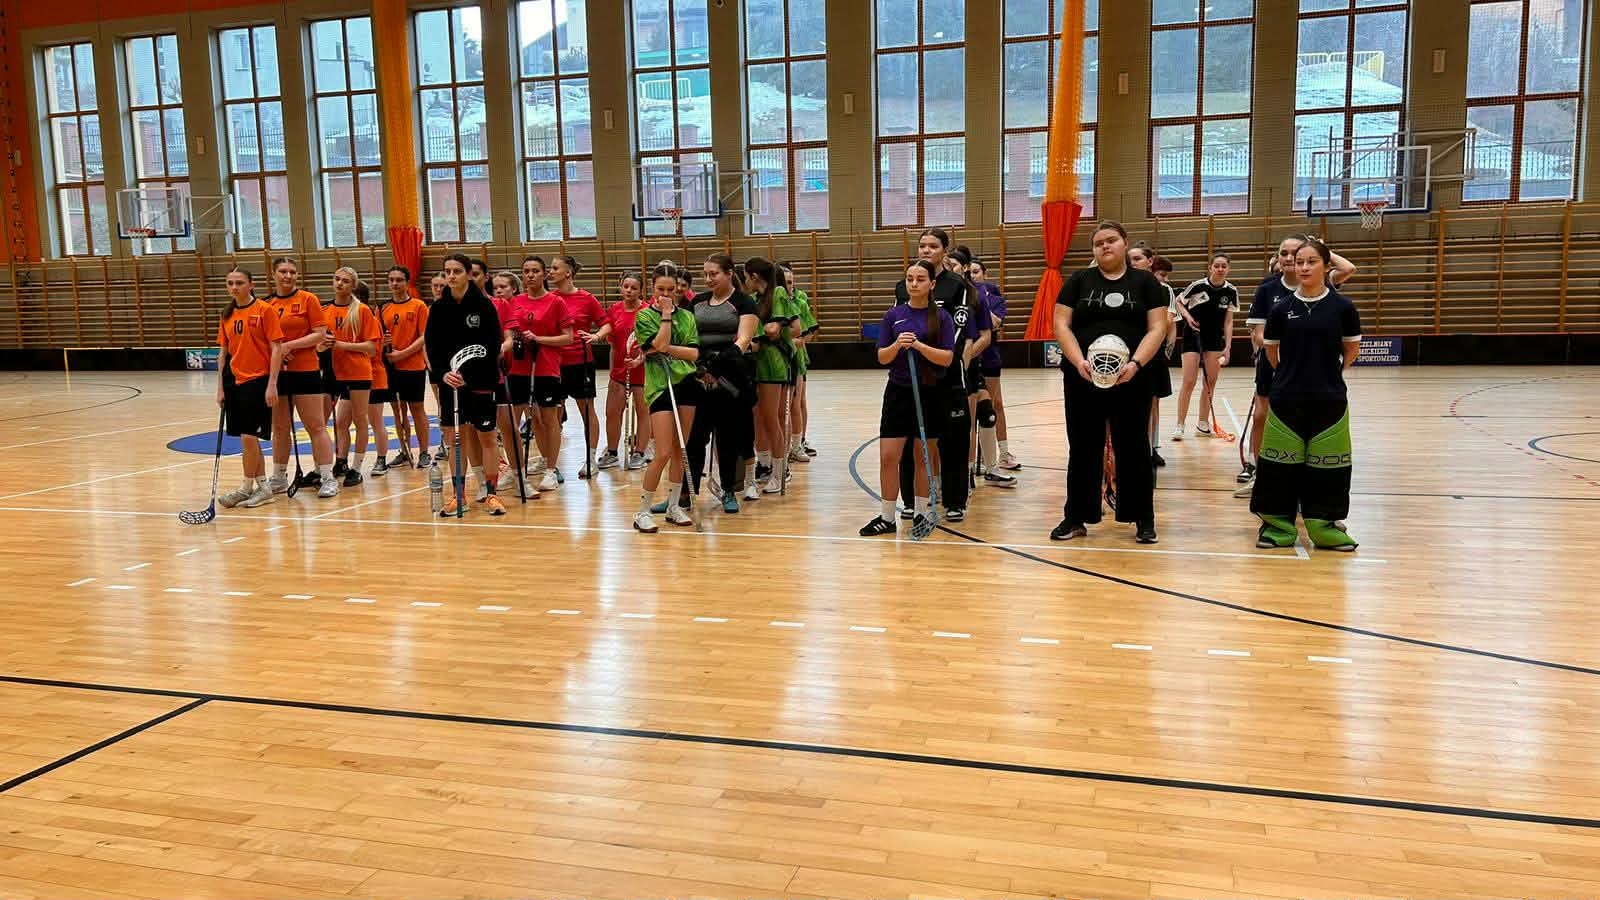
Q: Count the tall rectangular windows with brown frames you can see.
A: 13